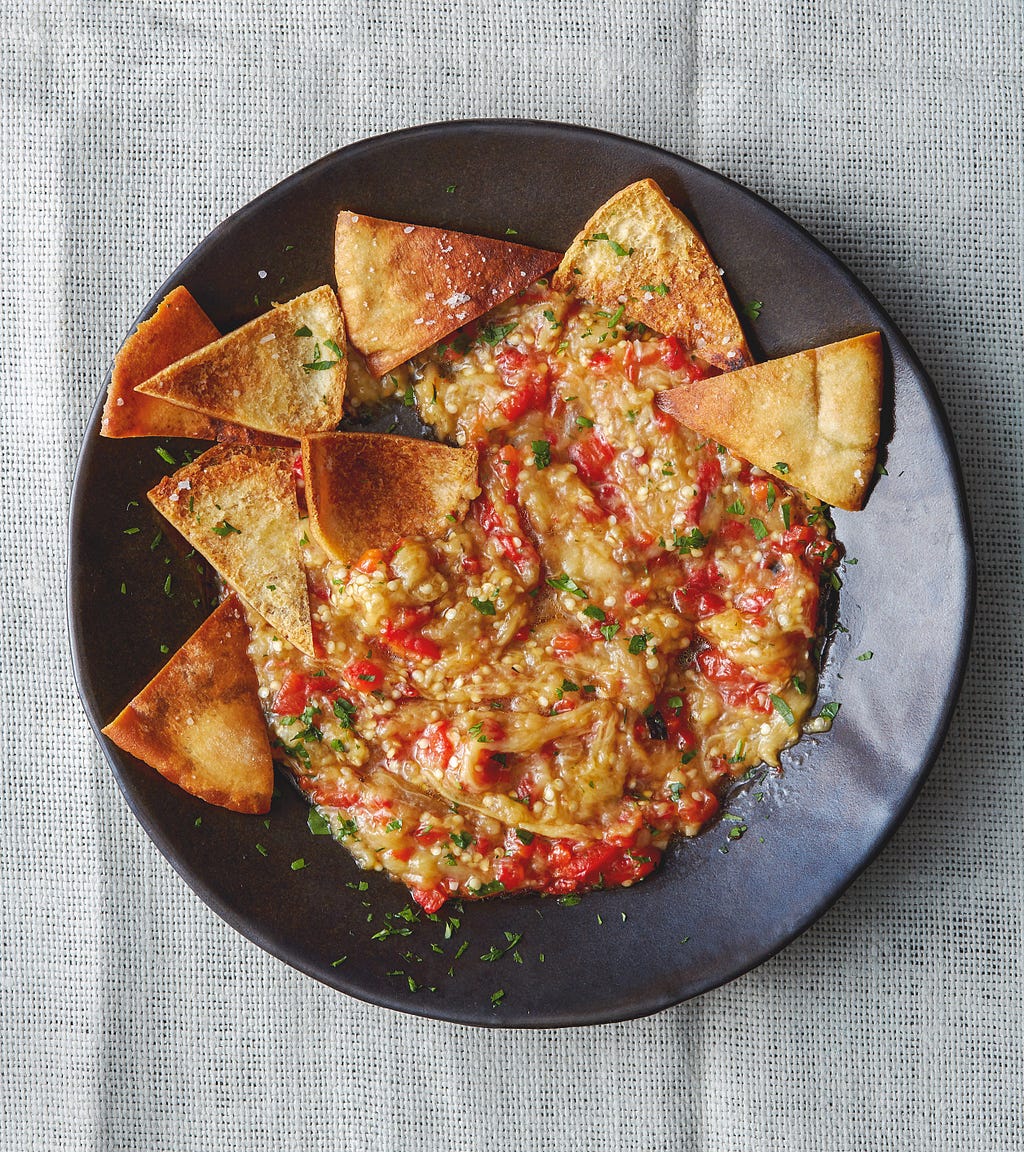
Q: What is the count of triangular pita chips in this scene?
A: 8